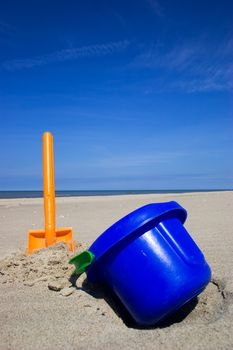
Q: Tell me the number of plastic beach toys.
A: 2